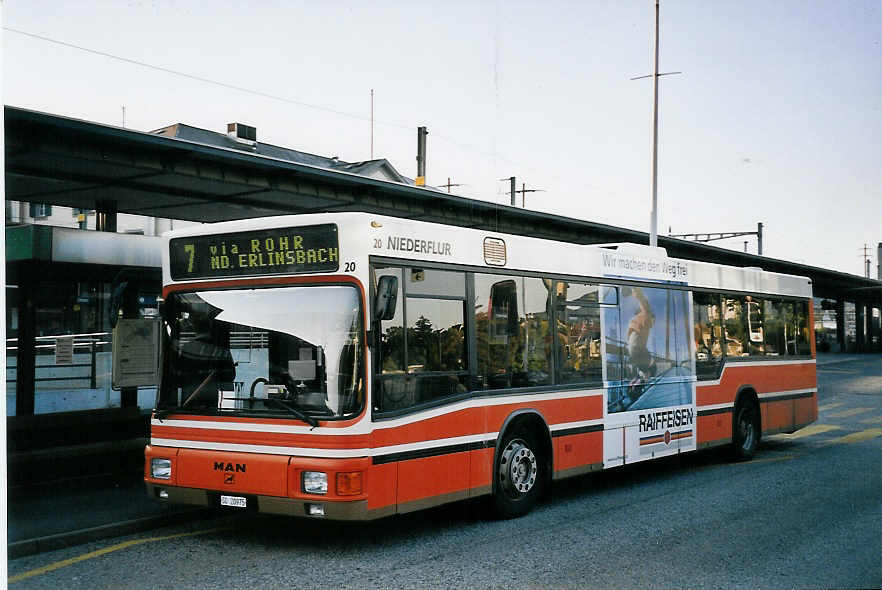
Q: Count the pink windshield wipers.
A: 0